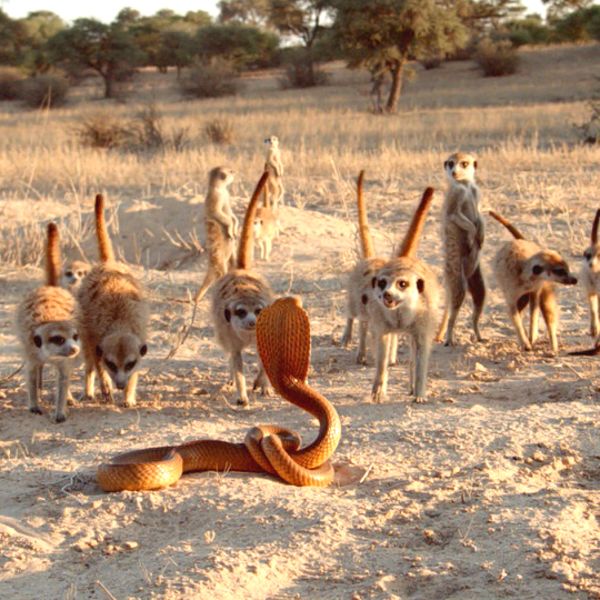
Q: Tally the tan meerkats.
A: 12